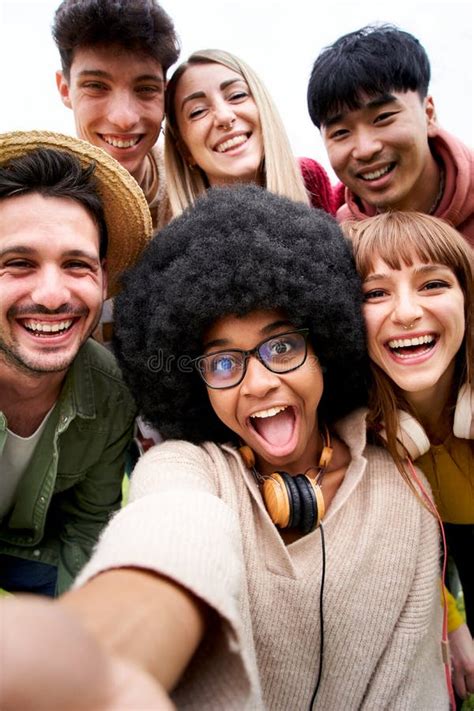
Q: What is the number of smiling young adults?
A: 6